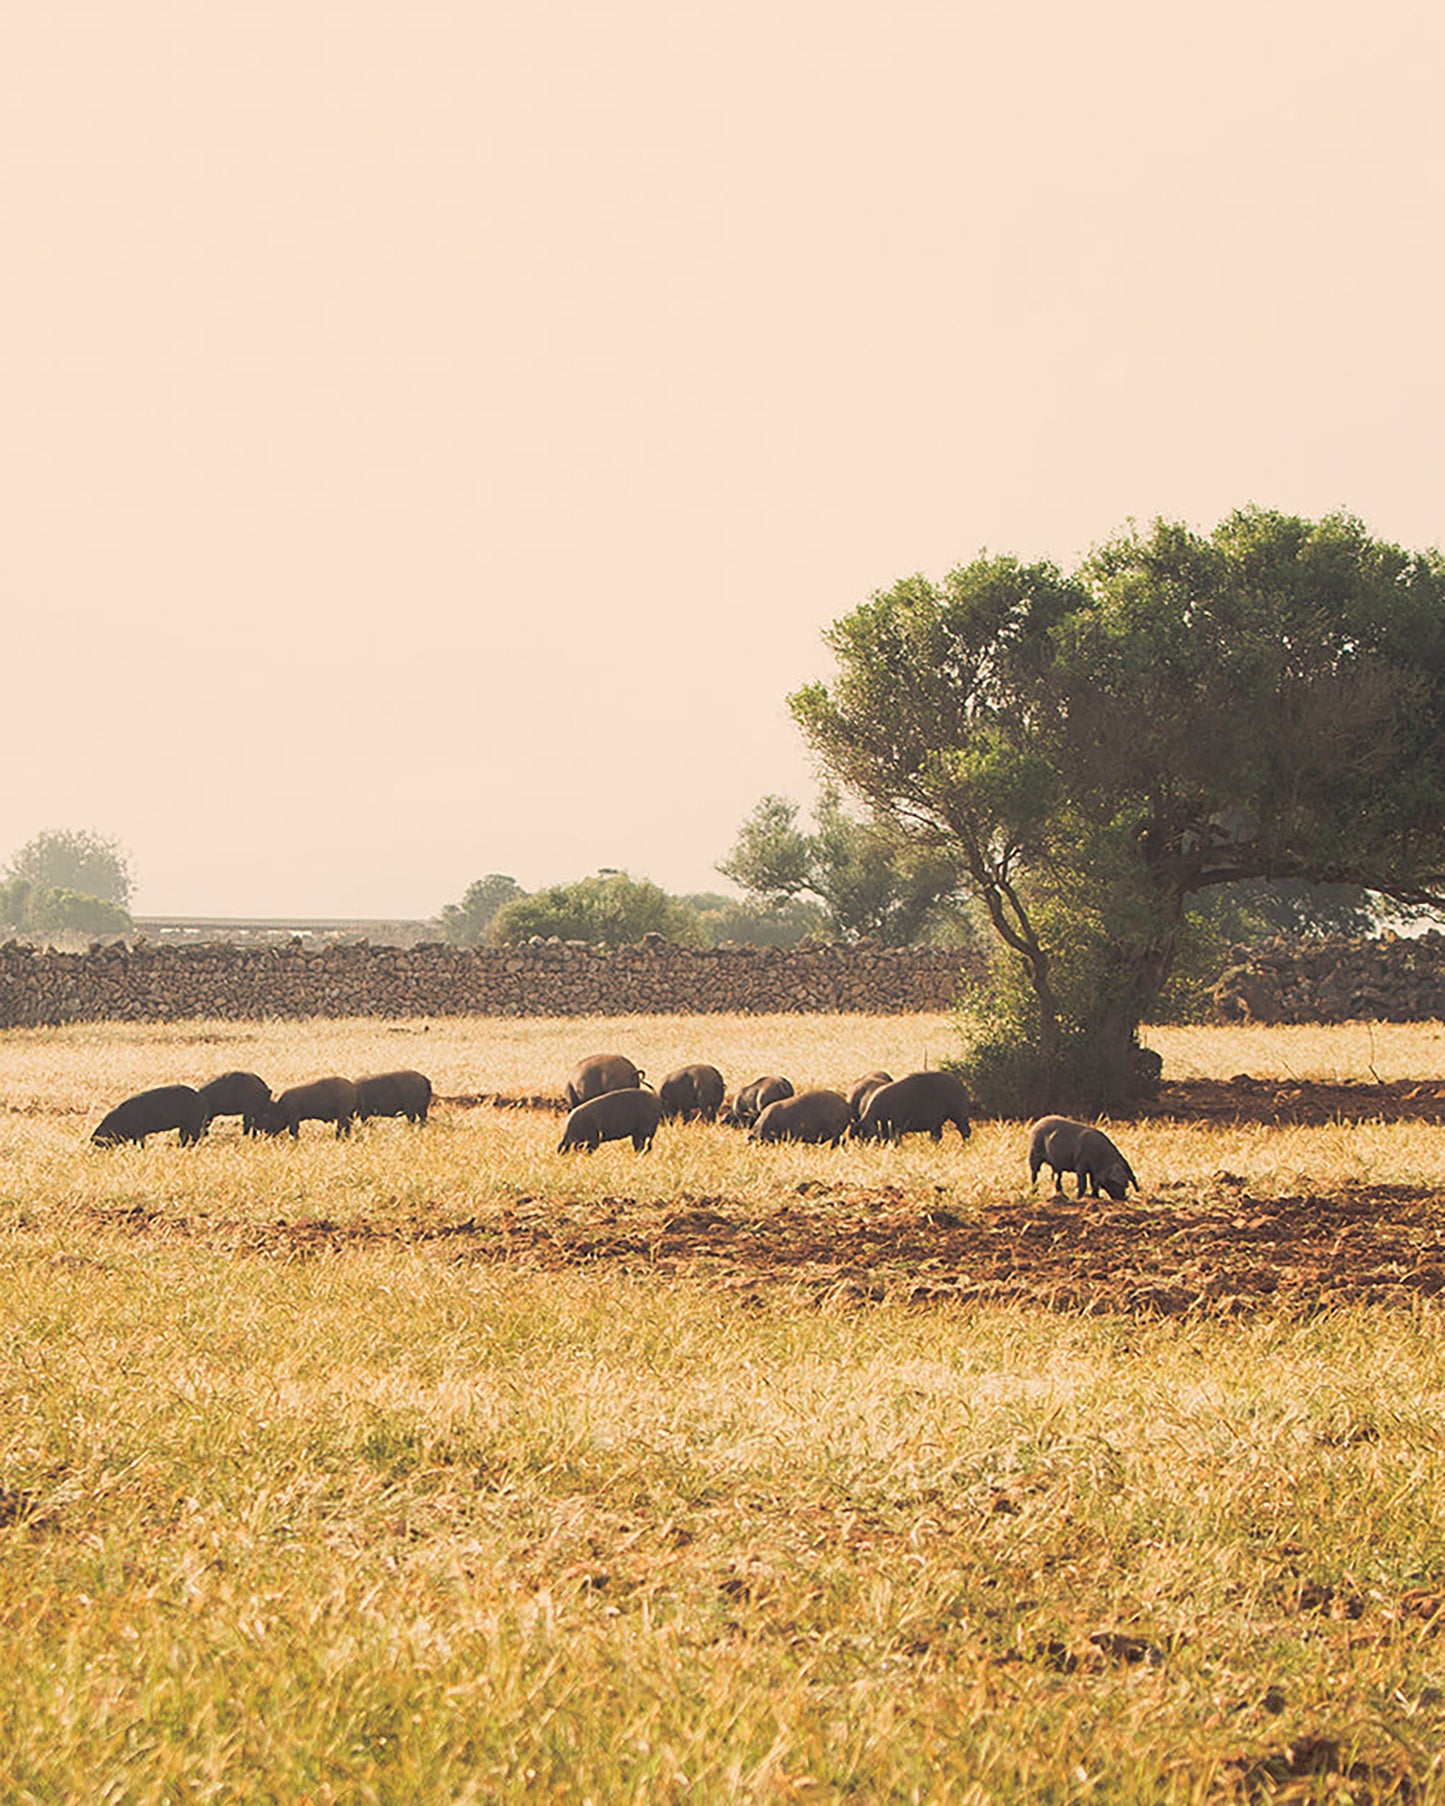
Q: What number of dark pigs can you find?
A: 12